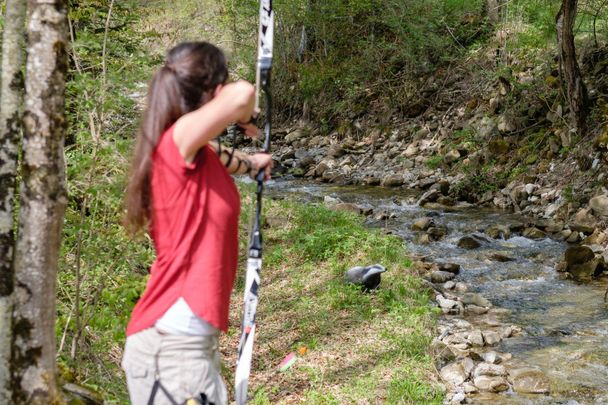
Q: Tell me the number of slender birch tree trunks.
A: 2